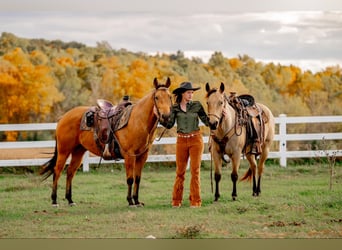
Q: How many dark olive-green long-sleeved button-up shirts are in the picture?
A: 1